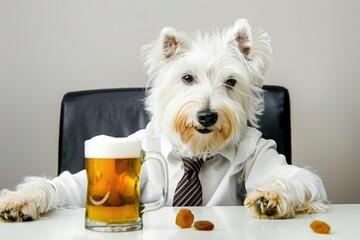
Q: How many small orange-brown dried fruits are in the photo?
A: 3